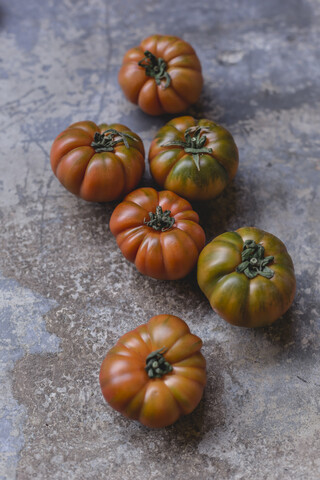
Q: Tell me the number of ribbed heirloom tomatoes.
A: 6